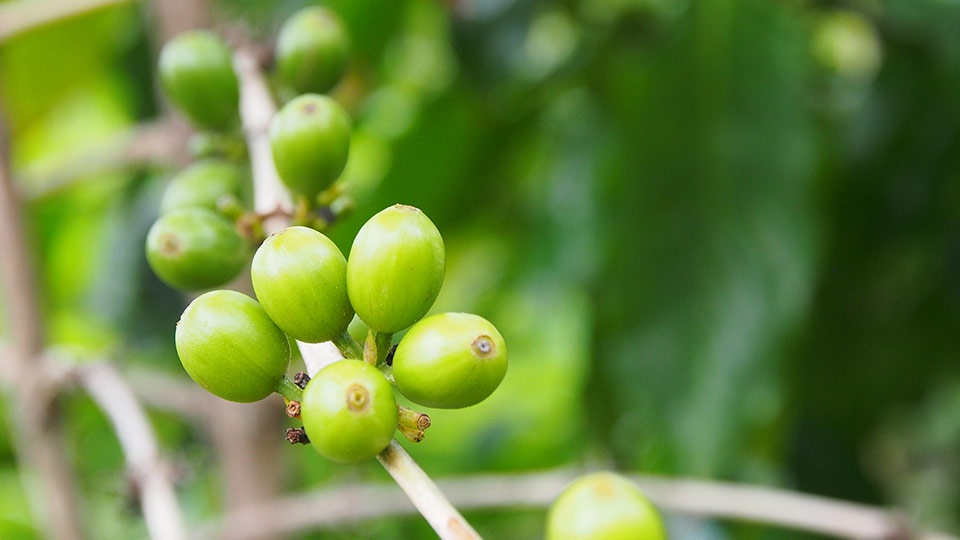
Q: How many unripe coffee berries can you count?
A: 11